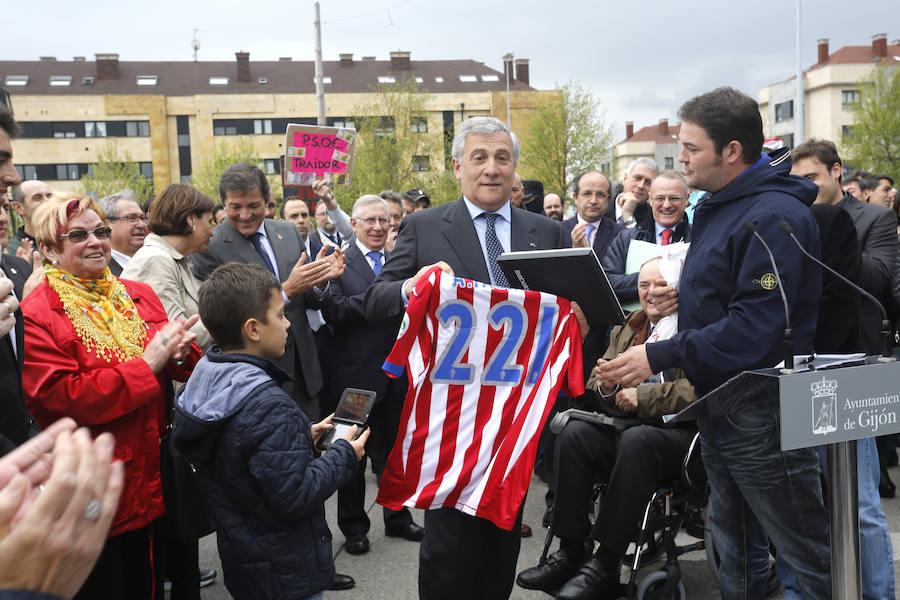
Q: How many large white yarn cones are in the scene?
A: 0